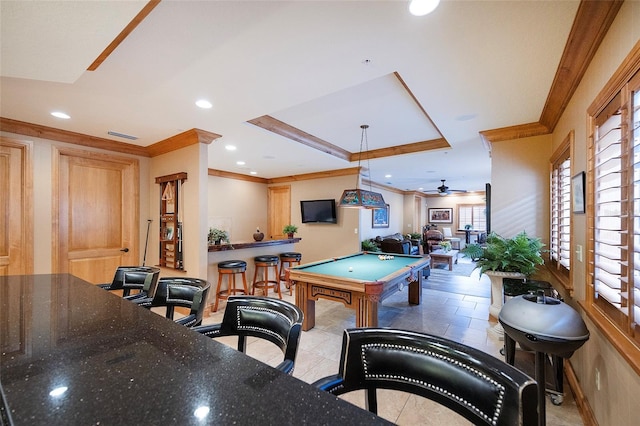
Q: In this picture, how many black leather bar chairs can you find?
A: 4